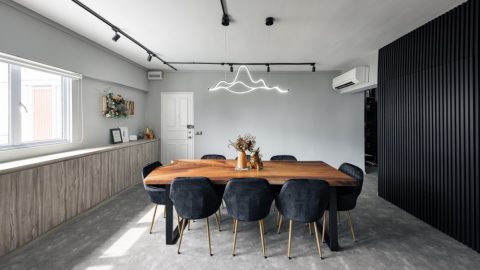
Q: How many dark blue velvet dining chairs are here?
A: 8